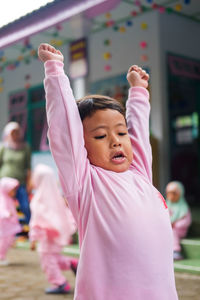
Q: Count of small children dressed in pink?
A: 4